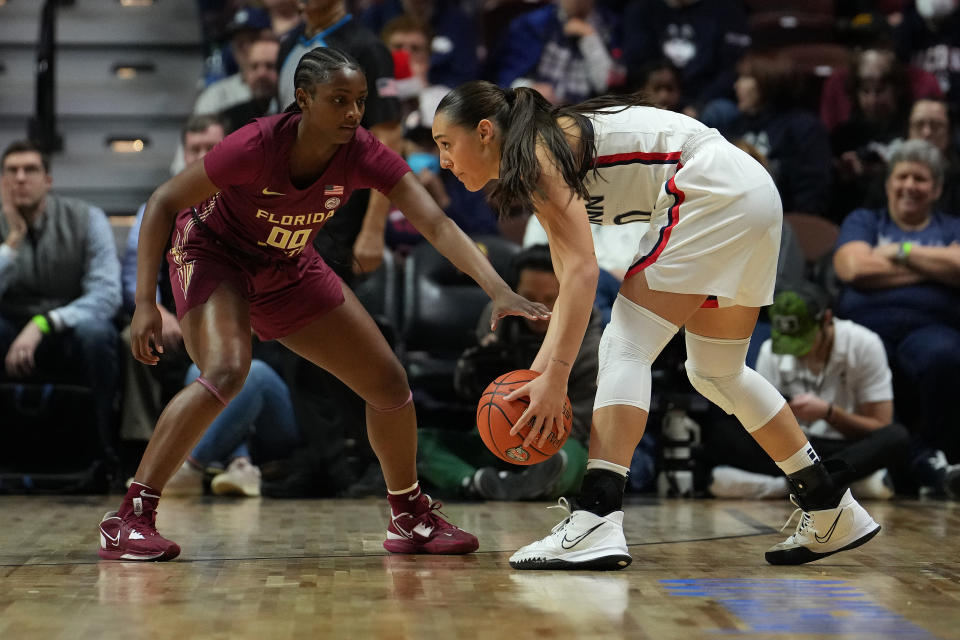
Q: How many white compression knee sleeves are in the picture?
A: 2